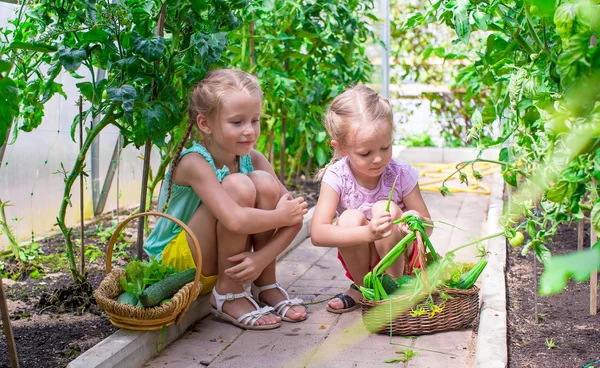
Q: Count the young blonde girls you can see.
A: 2